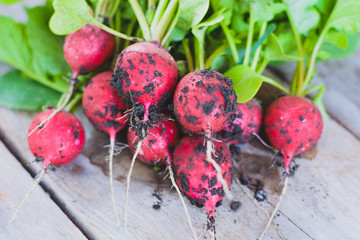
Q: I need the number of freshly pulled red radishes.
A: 9